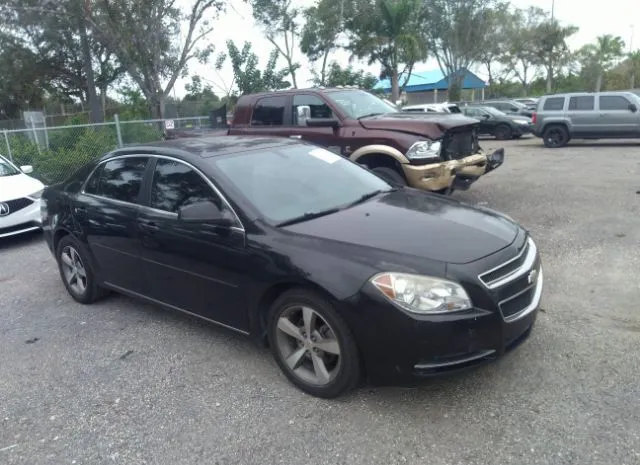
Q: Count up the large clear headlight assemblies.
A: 2